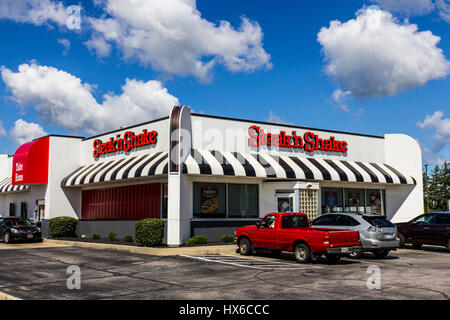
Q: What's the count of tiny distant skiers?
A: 0